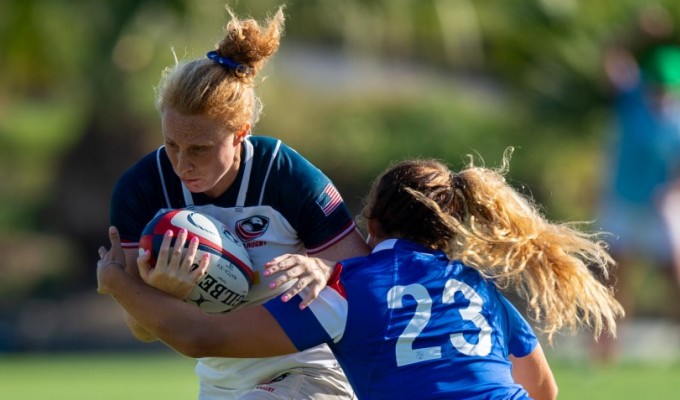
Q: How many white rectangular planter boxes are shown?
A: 0